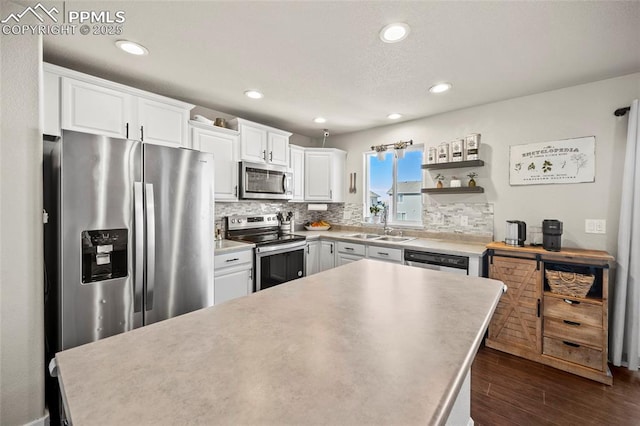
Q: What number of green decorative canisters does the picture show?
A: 0